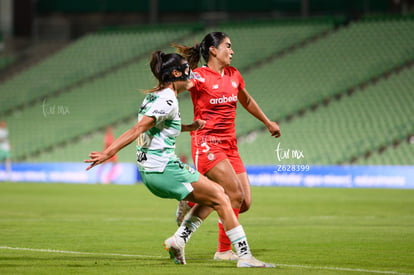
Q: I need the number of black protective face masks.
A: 1